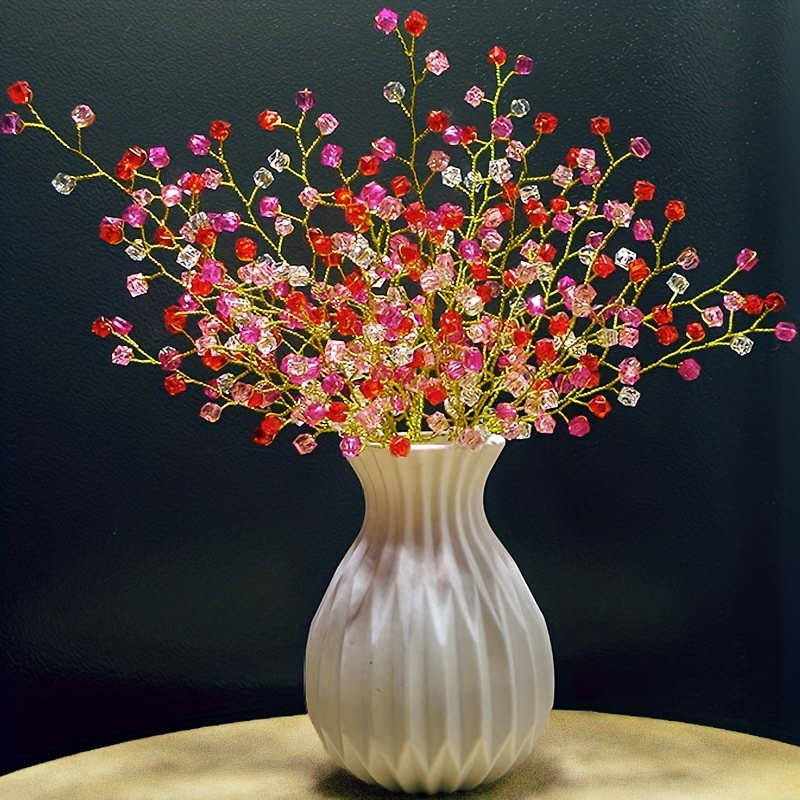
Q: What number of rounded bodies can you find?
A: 1